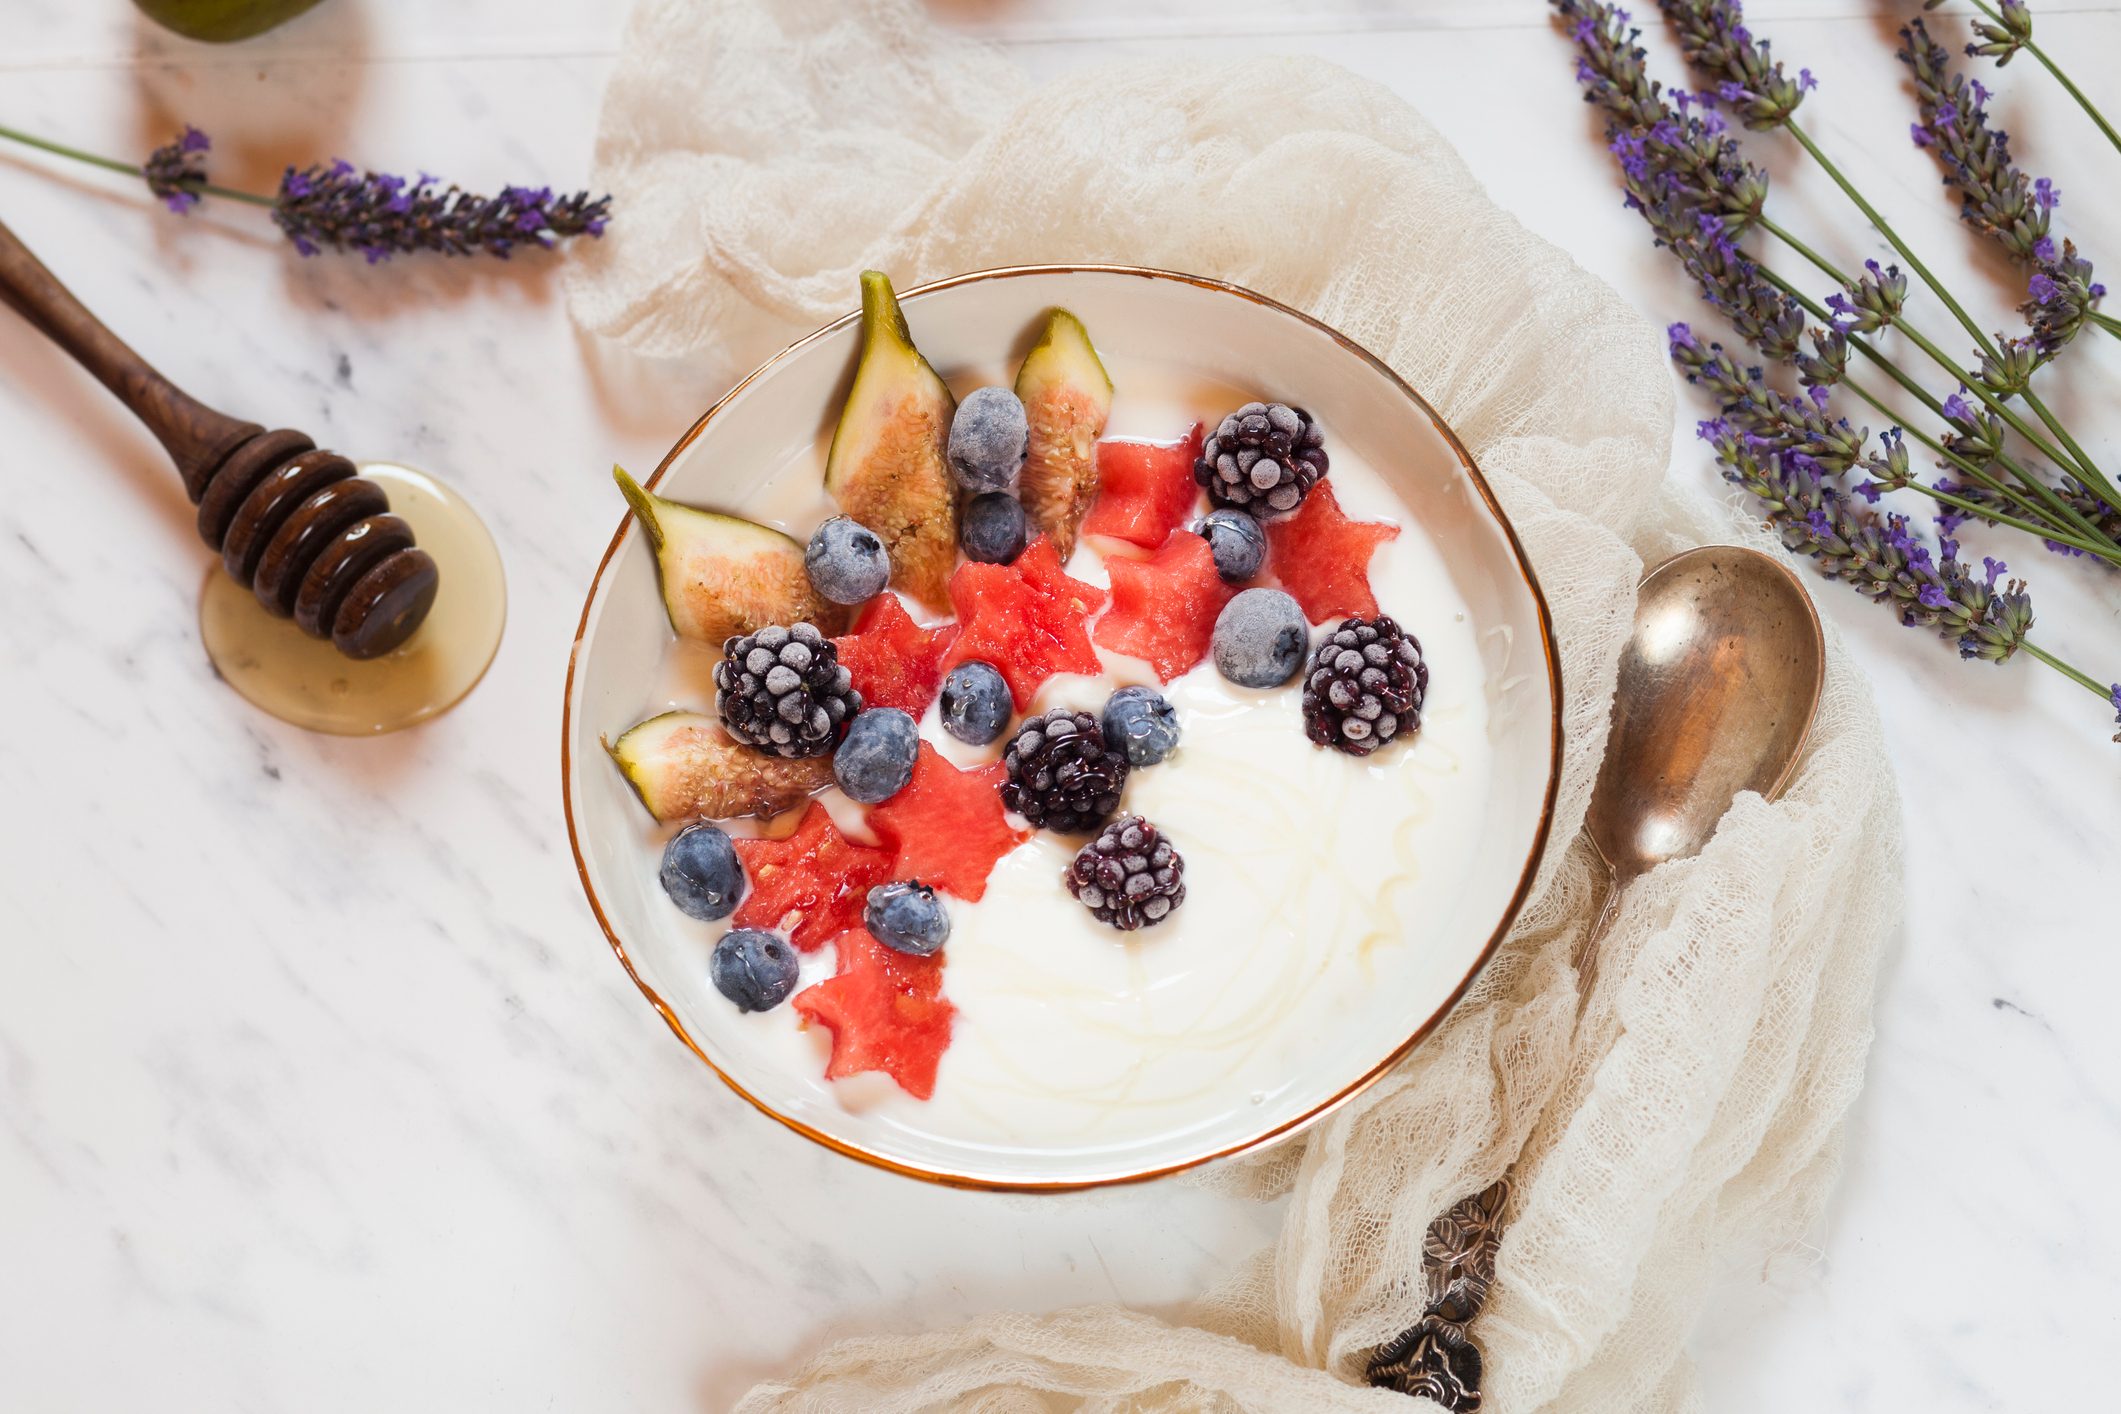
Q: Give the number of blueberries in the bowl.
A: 11